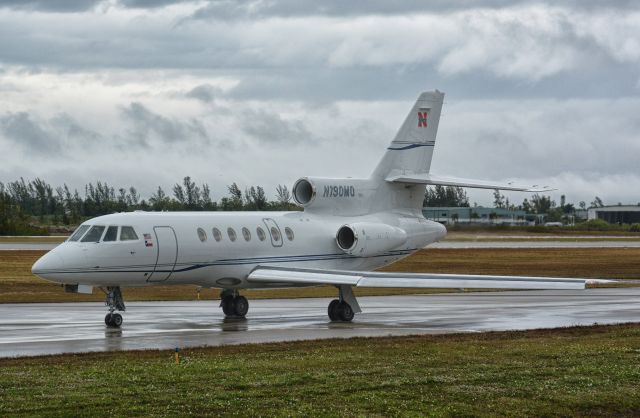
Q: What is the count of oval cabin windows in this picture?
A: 7